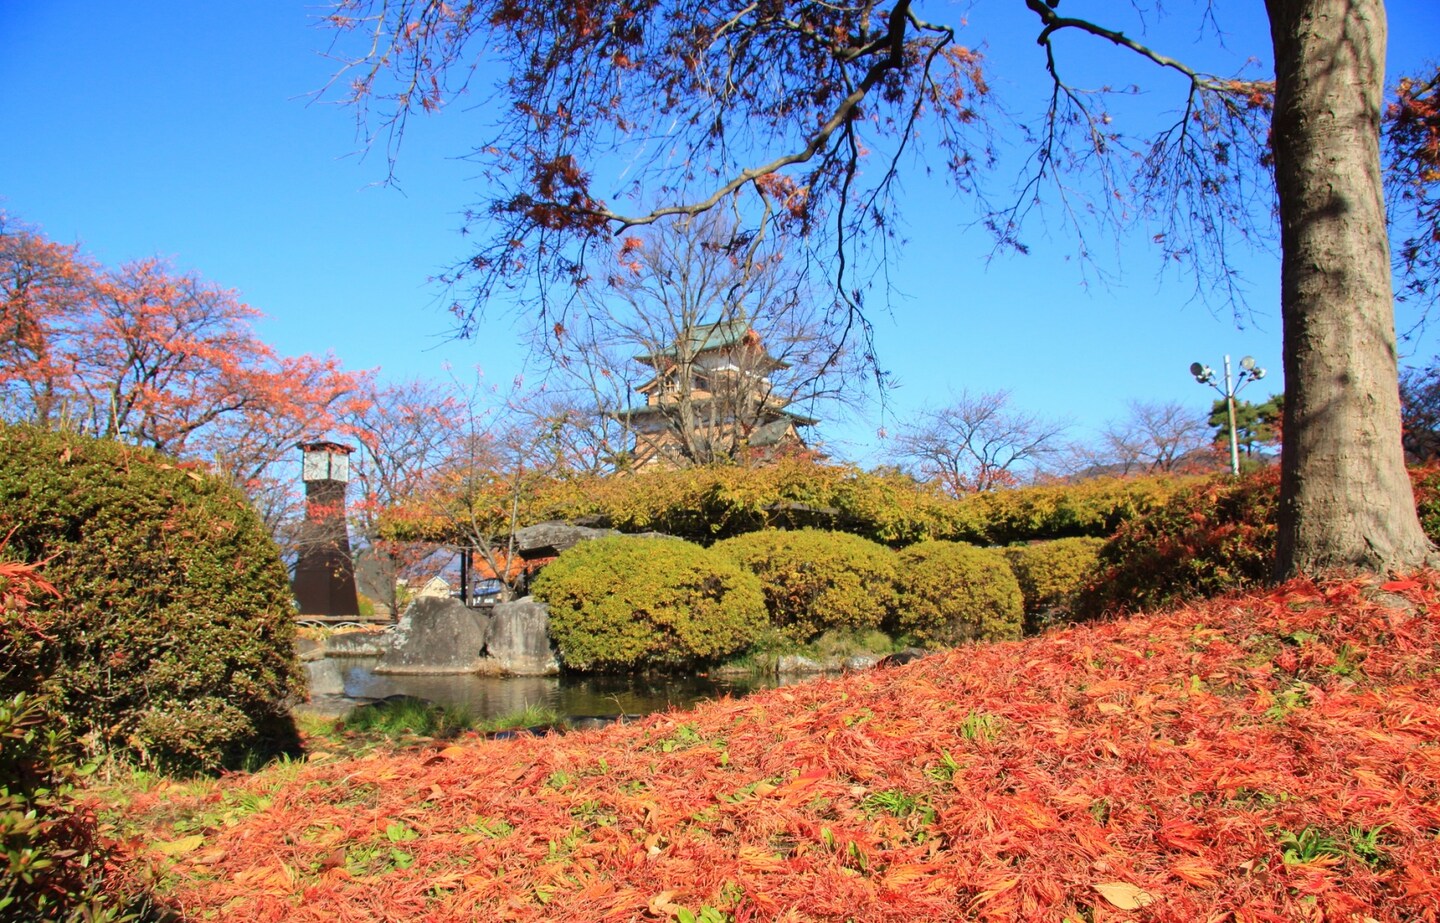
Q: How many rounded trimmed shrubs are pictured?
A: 5